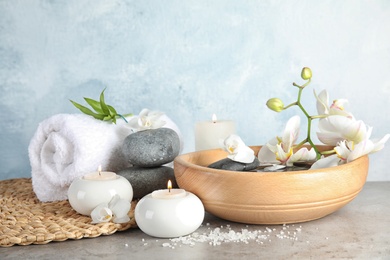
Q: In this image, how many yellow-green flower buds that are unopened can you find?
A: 2